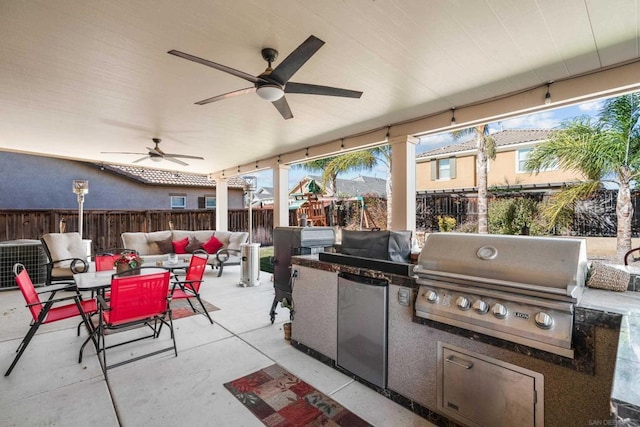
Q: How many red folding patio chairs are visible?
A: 4